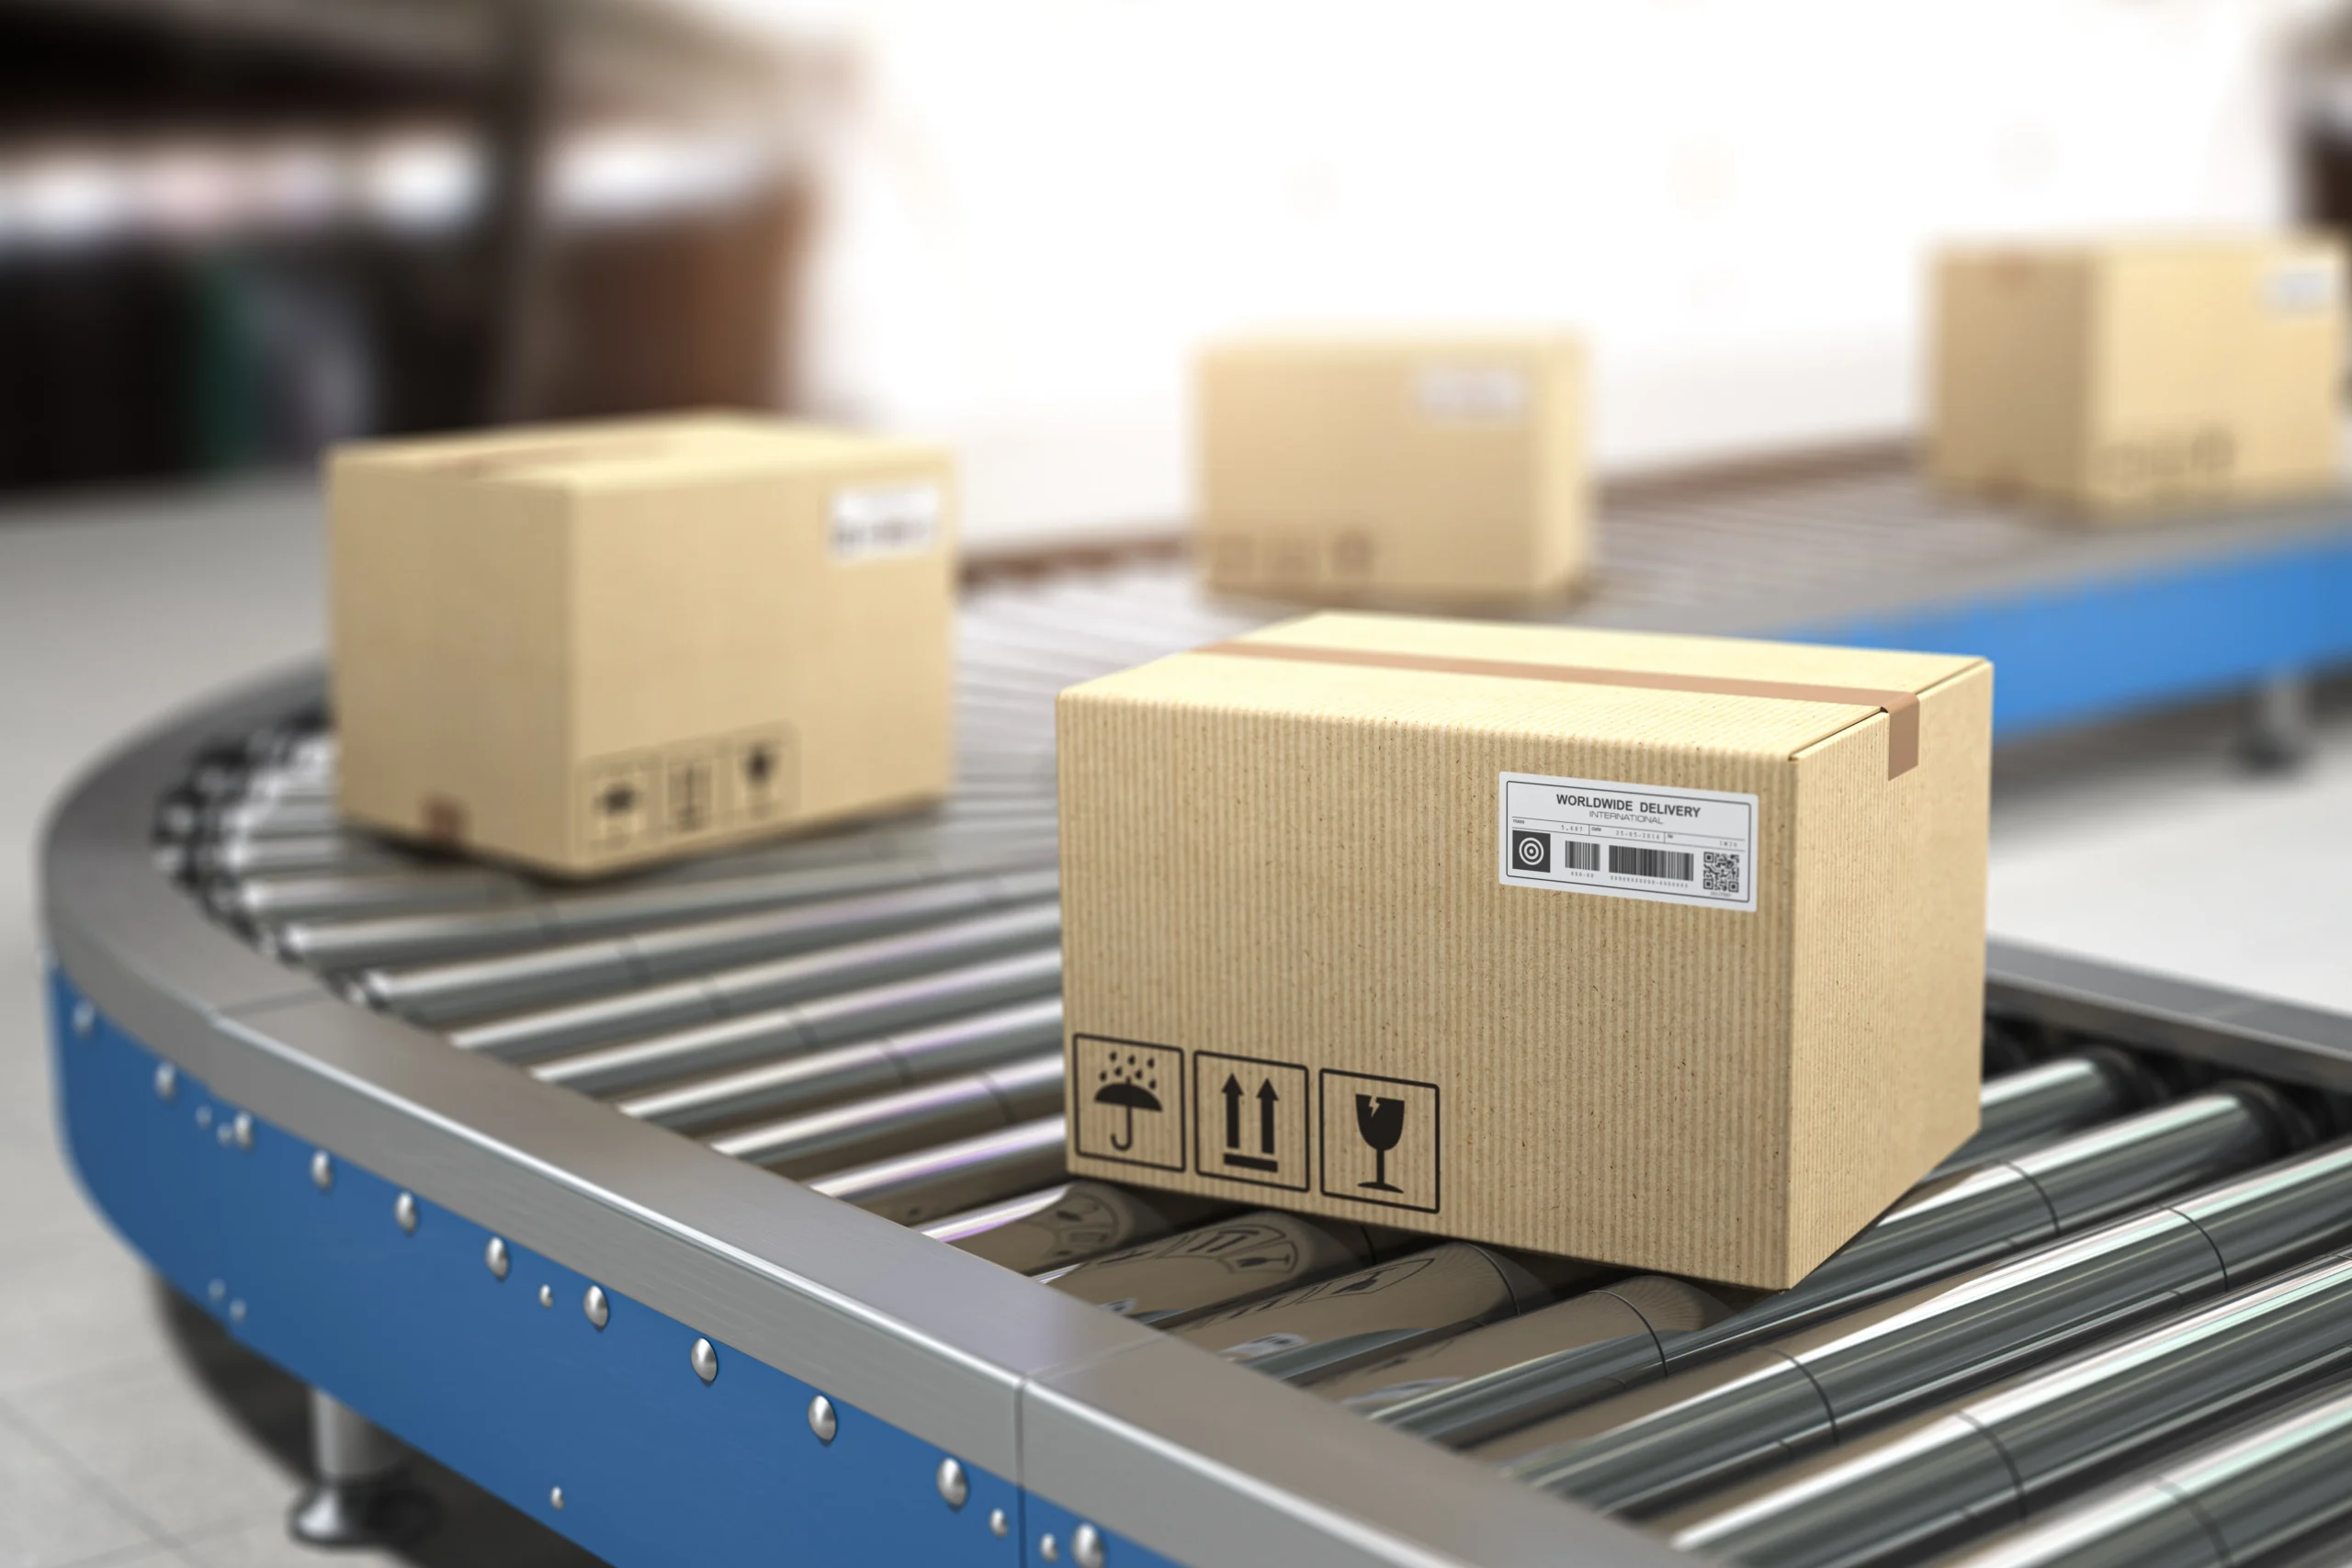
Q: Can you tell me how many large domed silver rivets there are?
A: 11